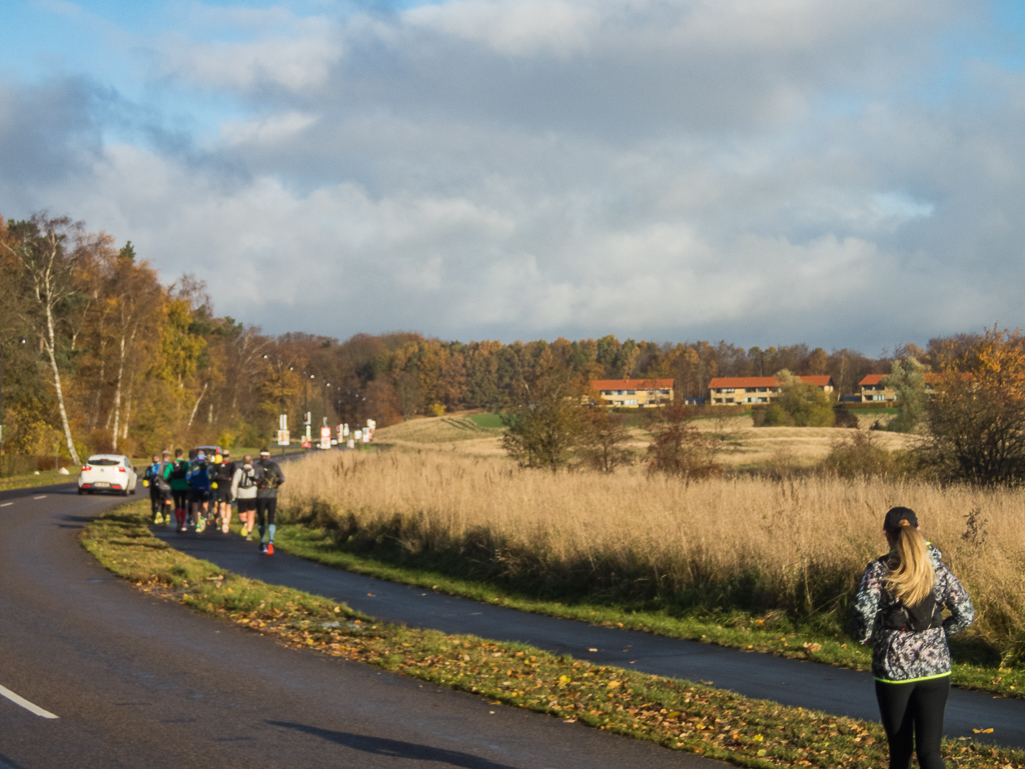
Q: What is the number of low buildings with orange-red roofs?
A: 3